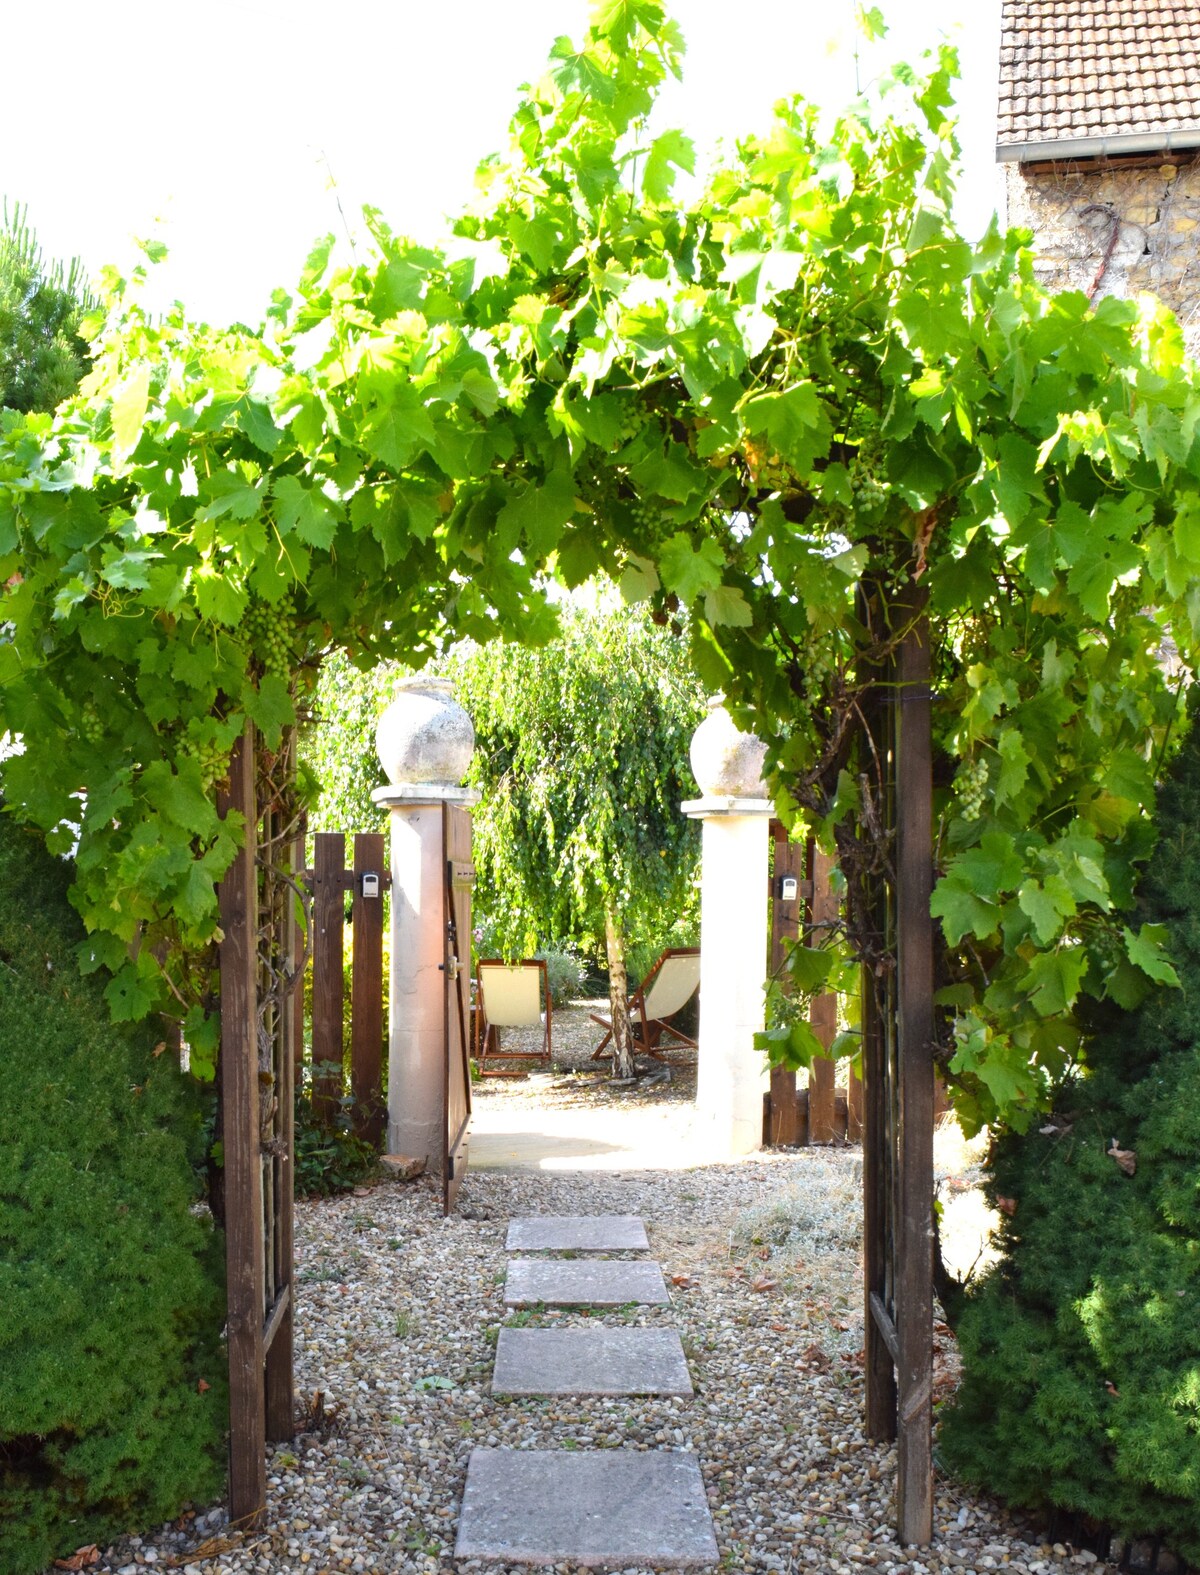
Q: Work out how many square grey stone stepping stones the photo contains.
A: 4